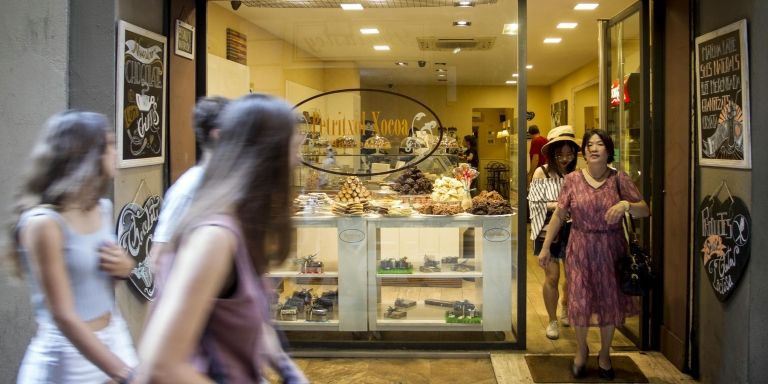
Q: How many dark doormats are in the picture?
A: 1